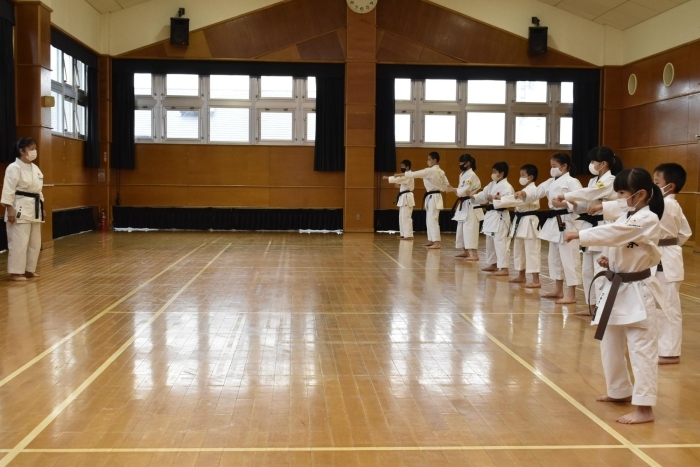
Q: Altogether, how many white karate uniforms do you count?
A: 10